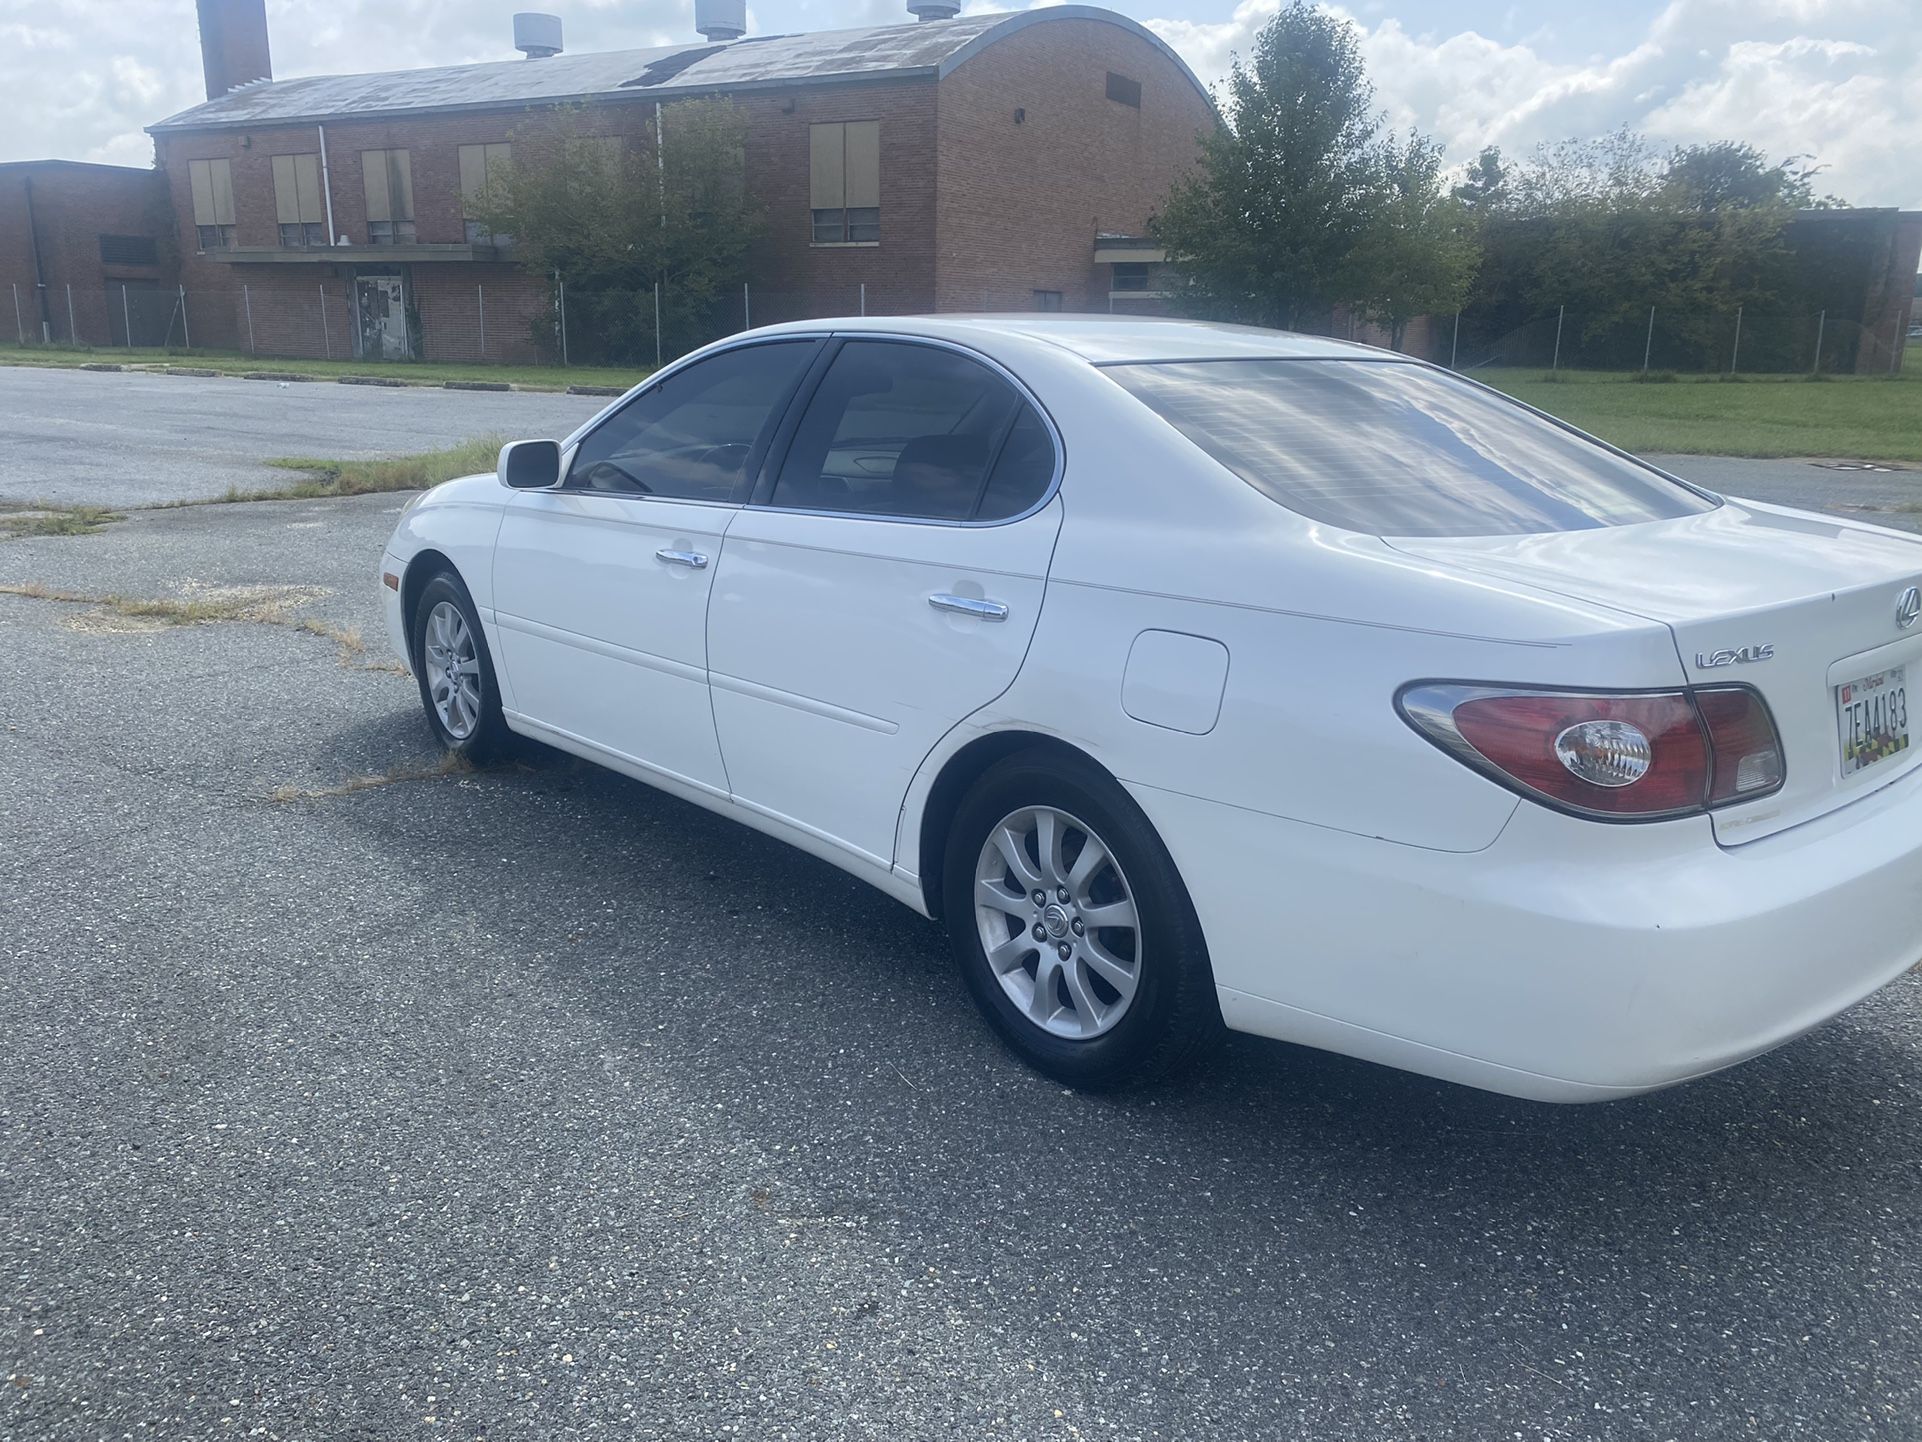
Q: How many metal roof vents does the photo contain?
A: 3